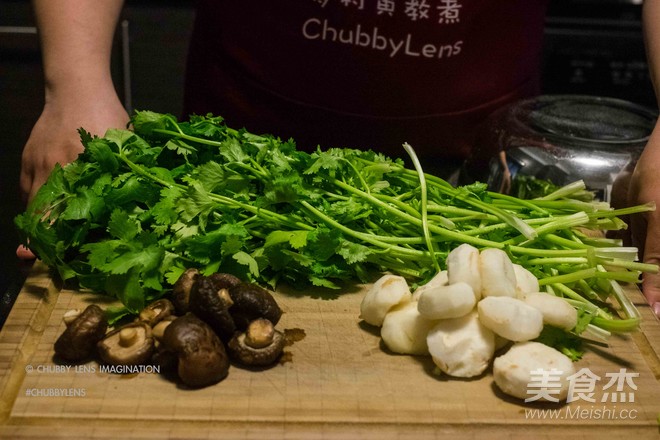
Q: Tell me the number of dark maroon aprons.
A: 1